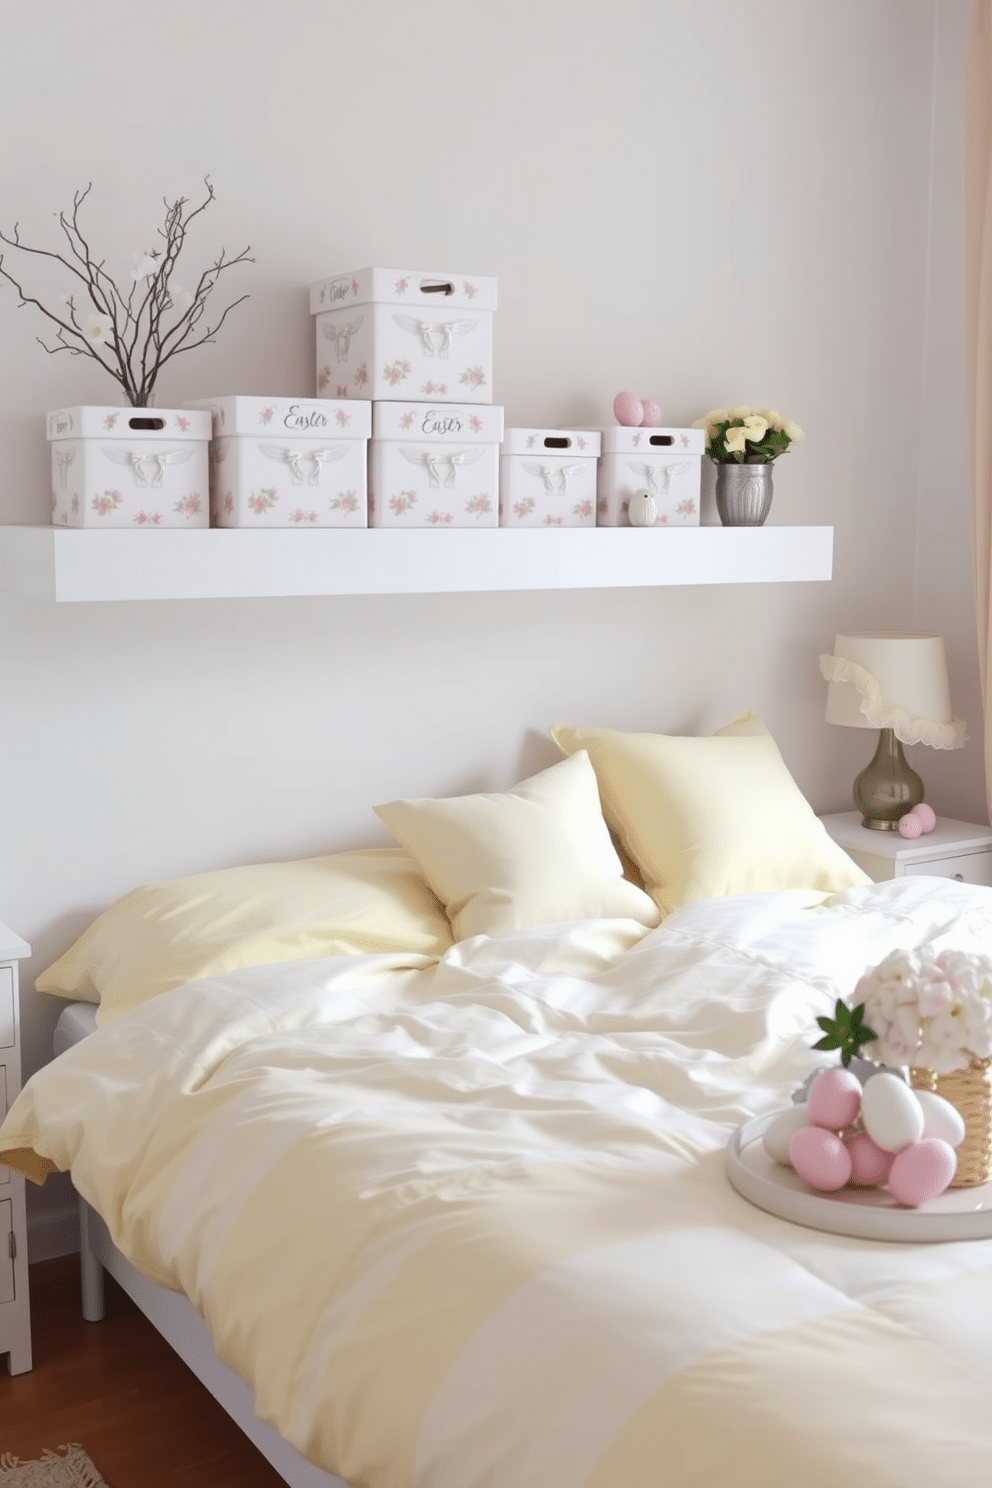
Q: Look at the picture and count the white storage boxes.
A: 6